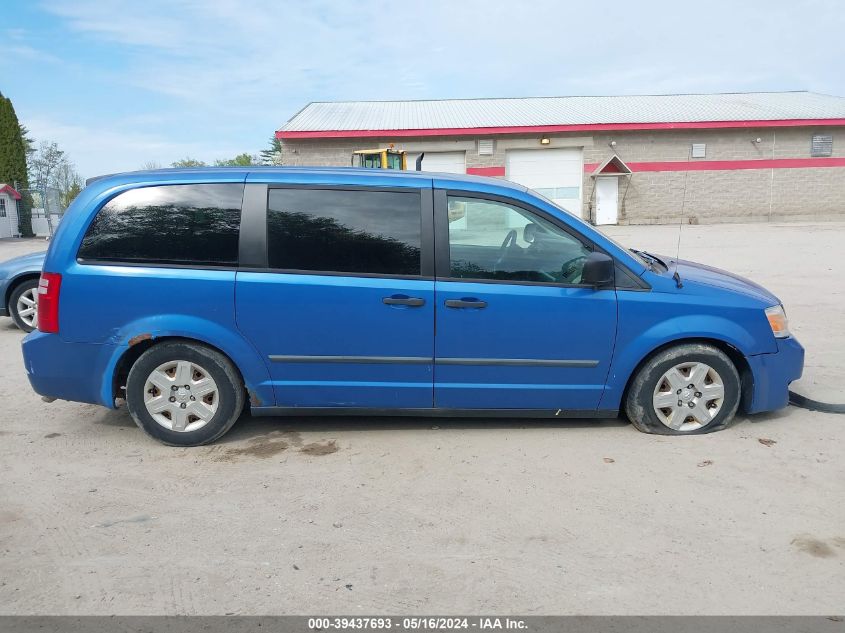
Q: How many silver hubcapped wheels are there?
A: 2